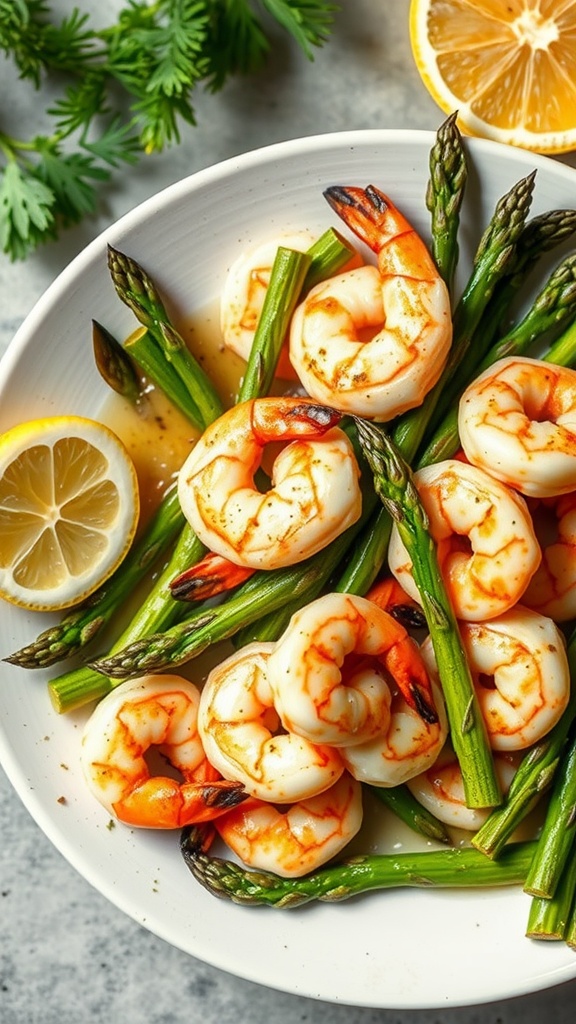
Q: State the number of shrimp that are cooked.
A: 13